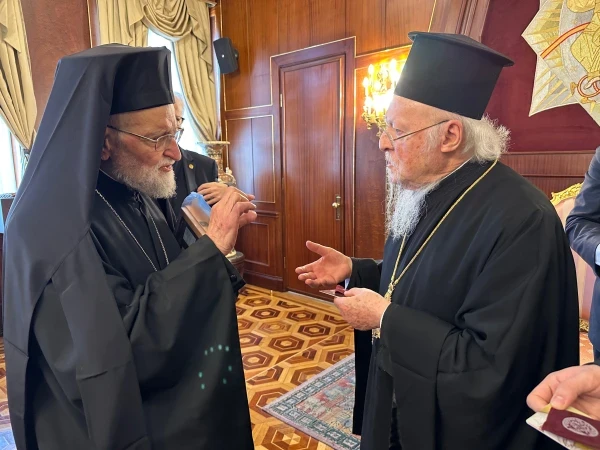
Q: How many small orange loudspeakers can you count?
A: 0